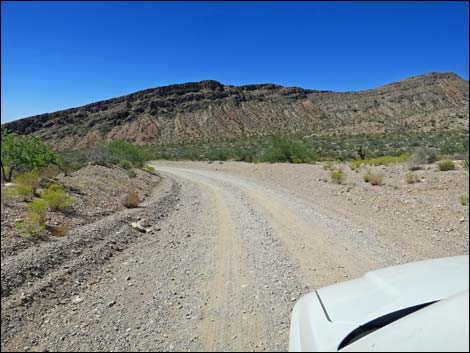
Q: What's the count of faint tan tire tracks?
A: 2